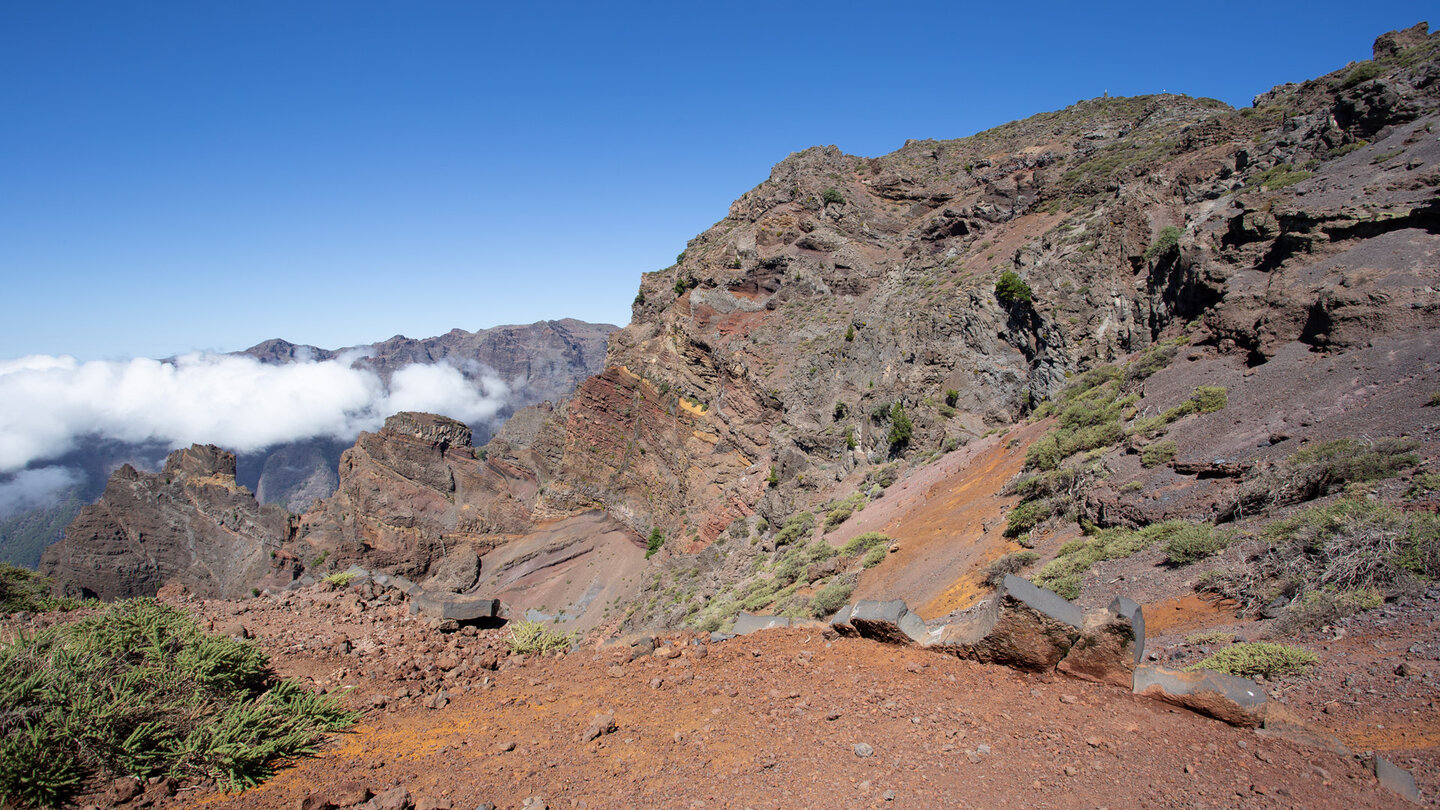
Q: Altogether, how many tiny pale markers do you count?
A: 2